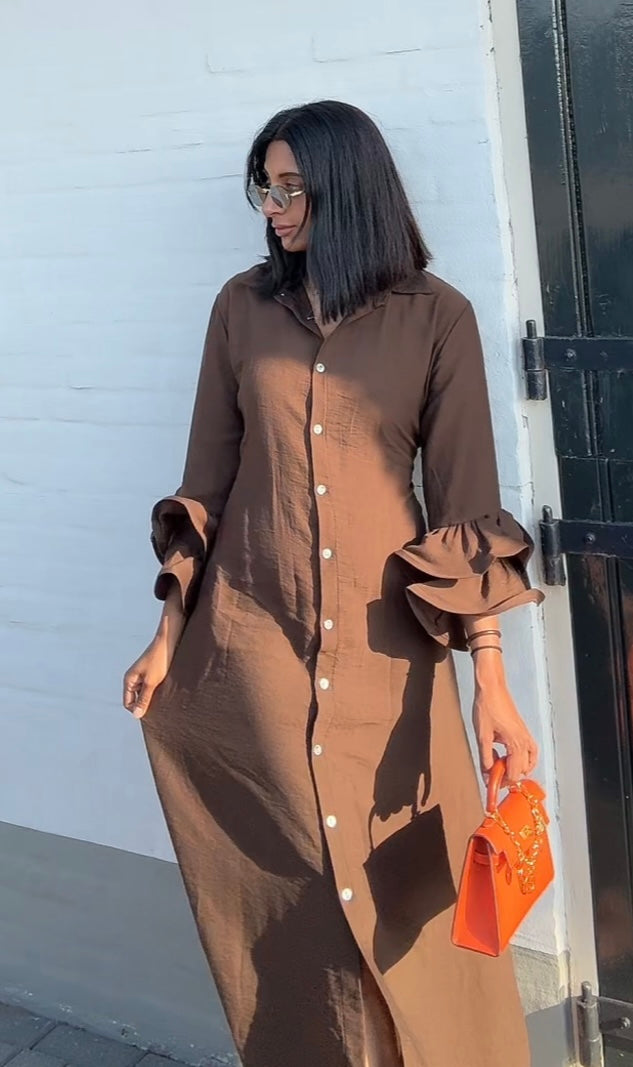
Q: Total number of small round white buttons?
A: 9